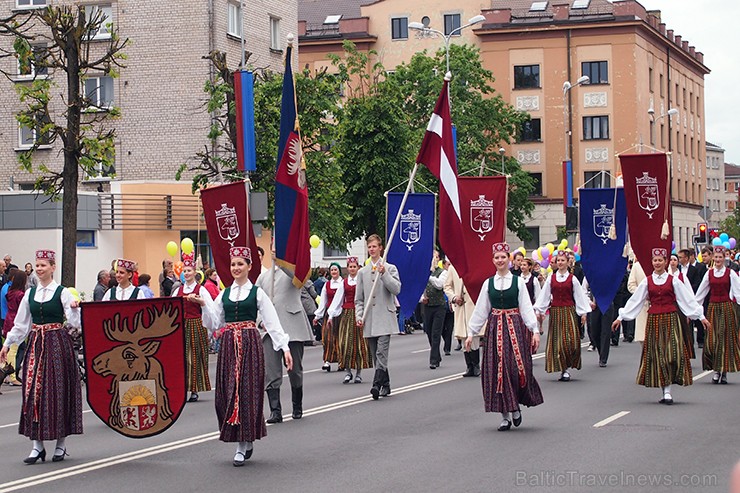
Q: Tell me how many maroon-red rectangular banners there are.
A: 3